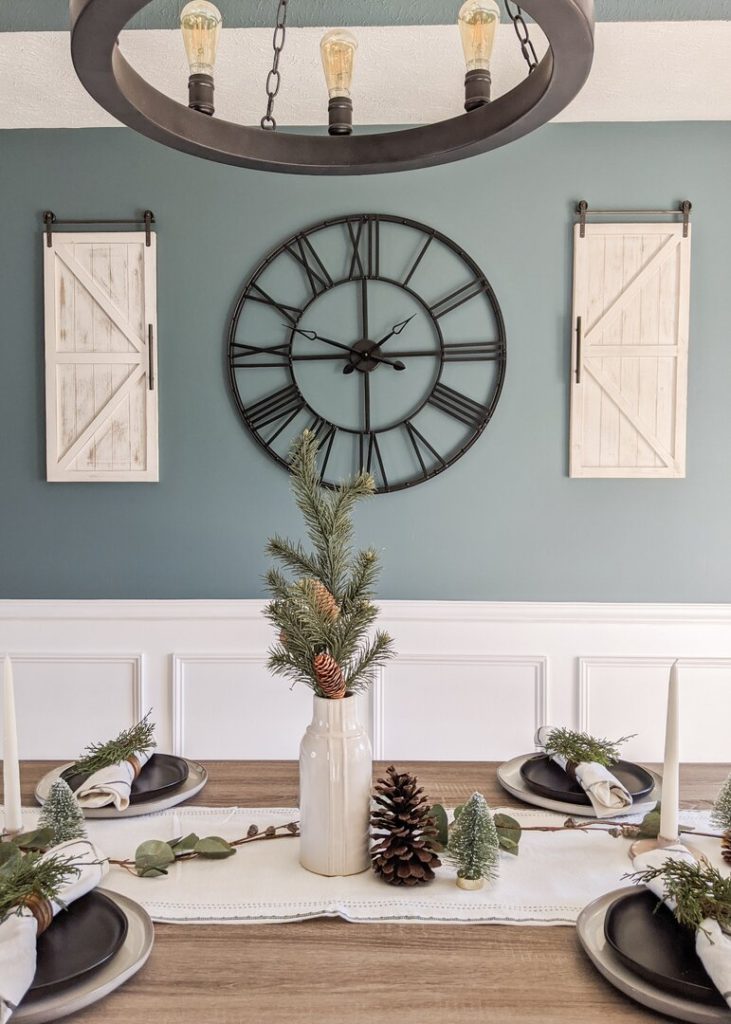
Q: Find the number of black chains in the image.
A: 2